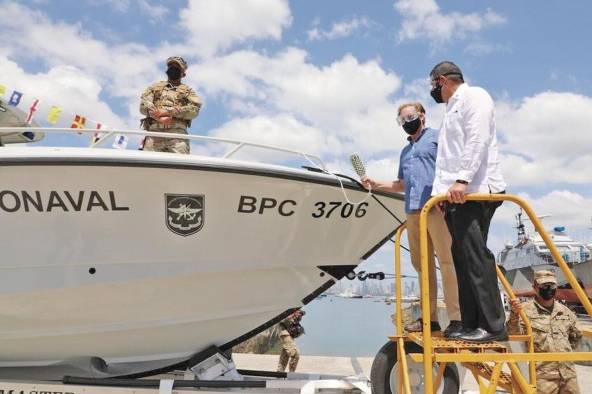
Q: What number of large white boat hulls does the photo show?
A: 1